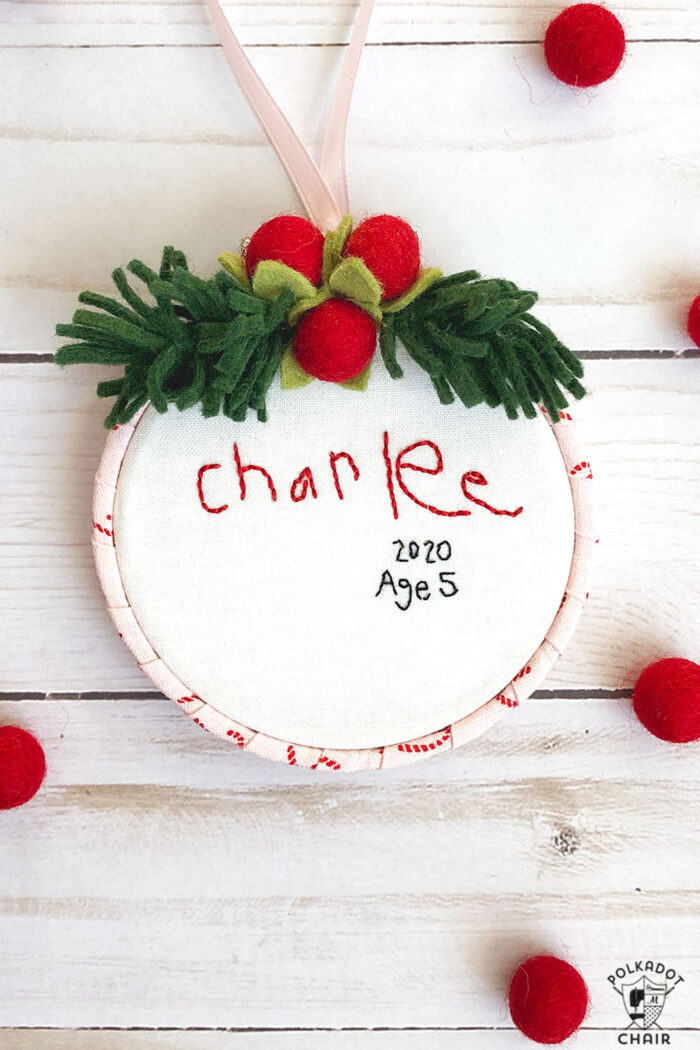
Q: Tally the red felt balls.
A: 8